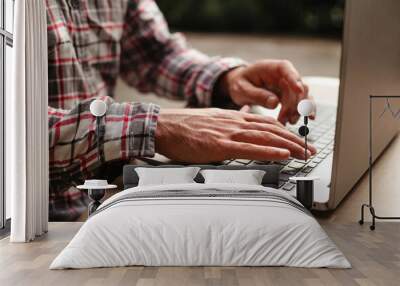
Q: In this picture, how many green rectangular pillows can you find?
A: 0